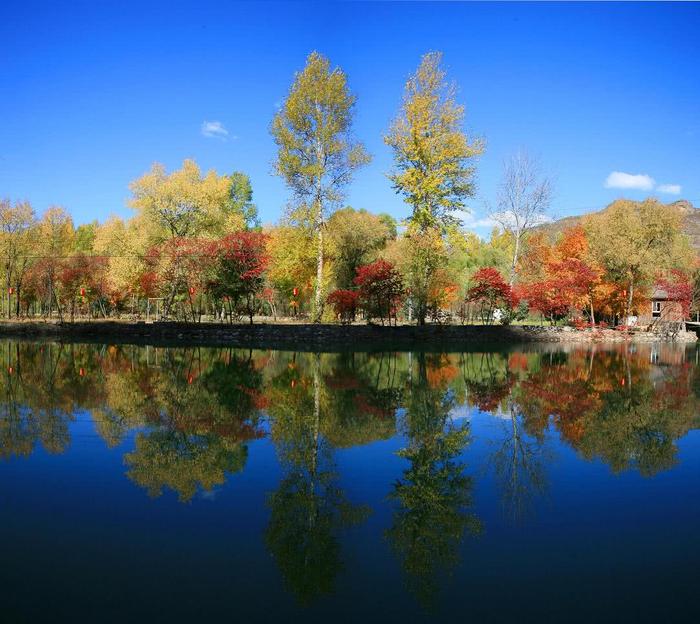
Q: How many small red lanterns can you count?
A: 5